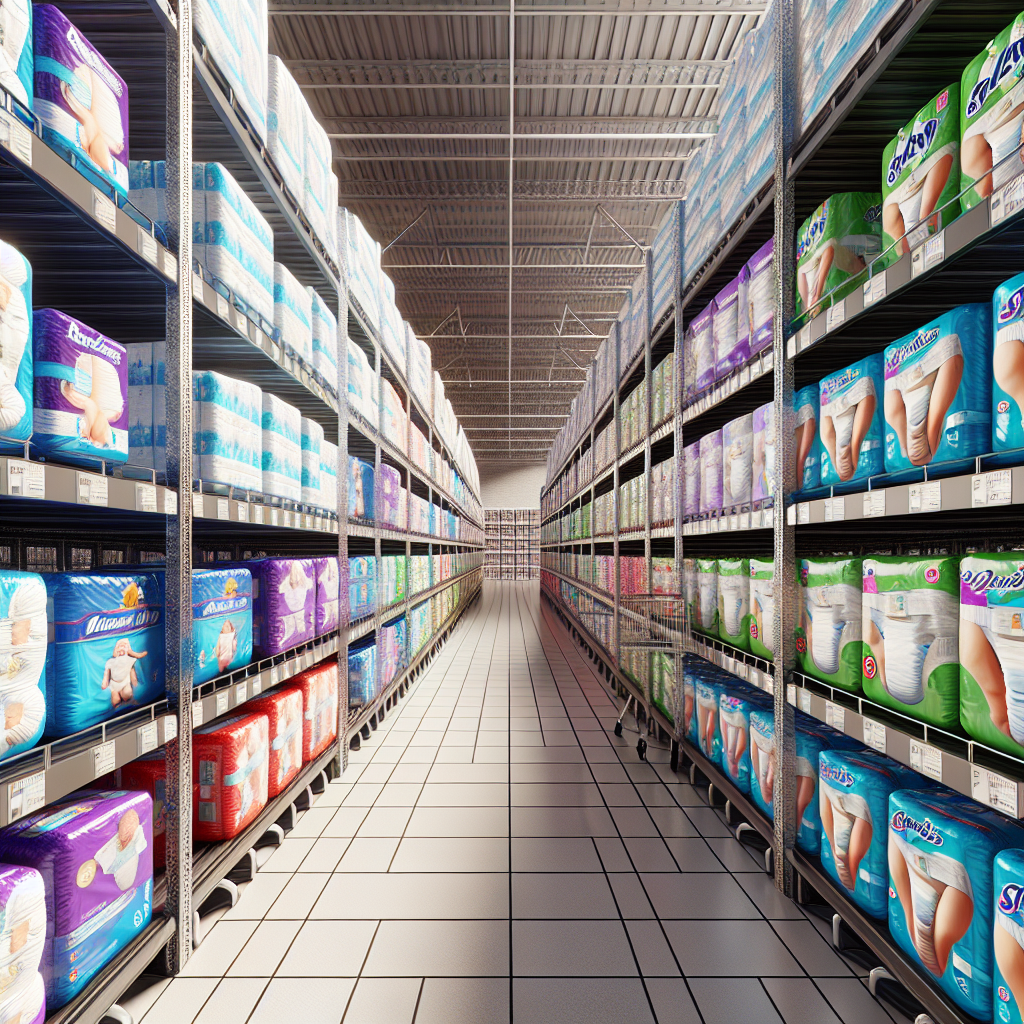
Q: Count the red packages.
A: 4